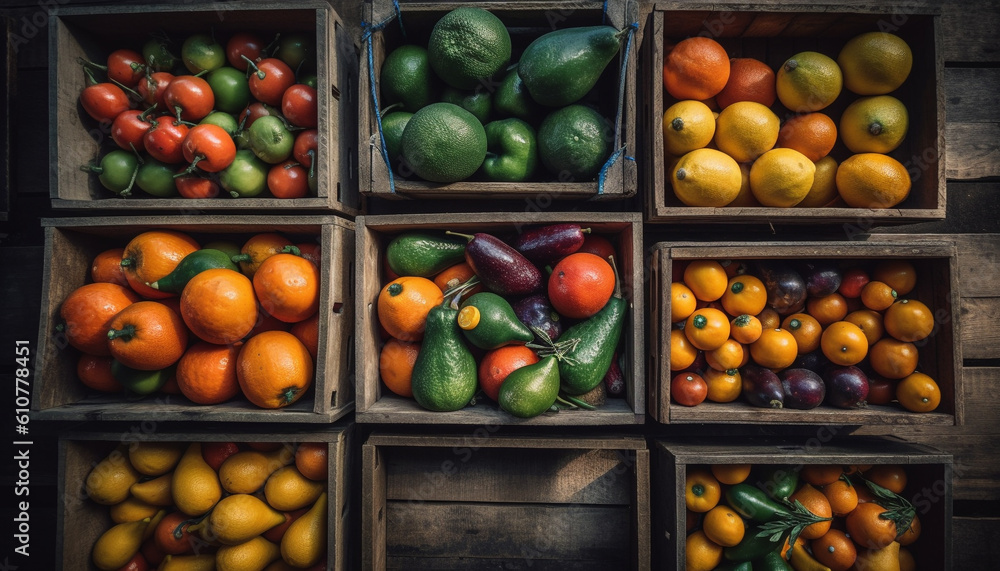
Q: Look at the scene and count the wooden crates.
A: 9